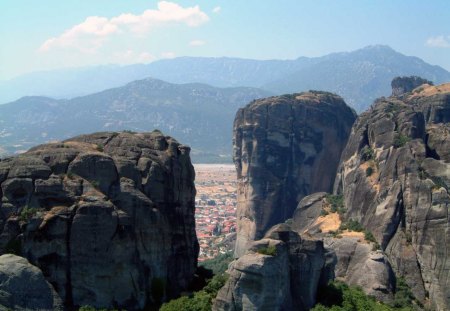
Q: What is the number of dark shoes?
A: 0